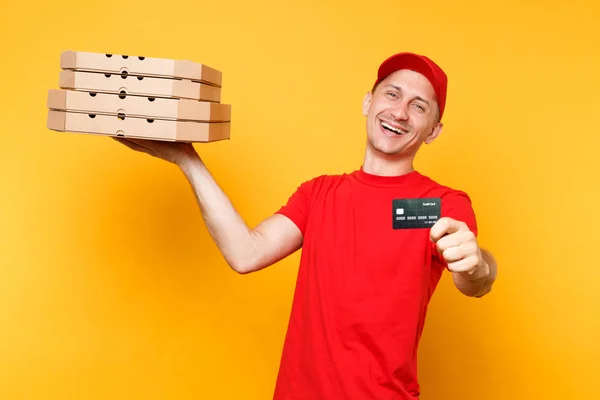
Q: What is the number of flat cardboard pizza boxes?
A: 4